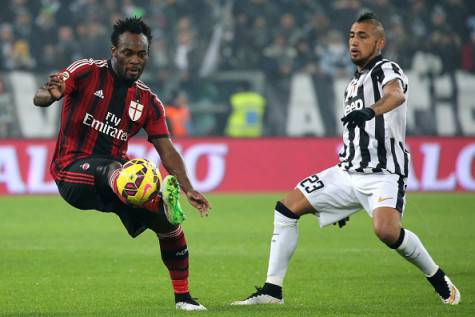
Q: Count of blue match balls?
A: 0